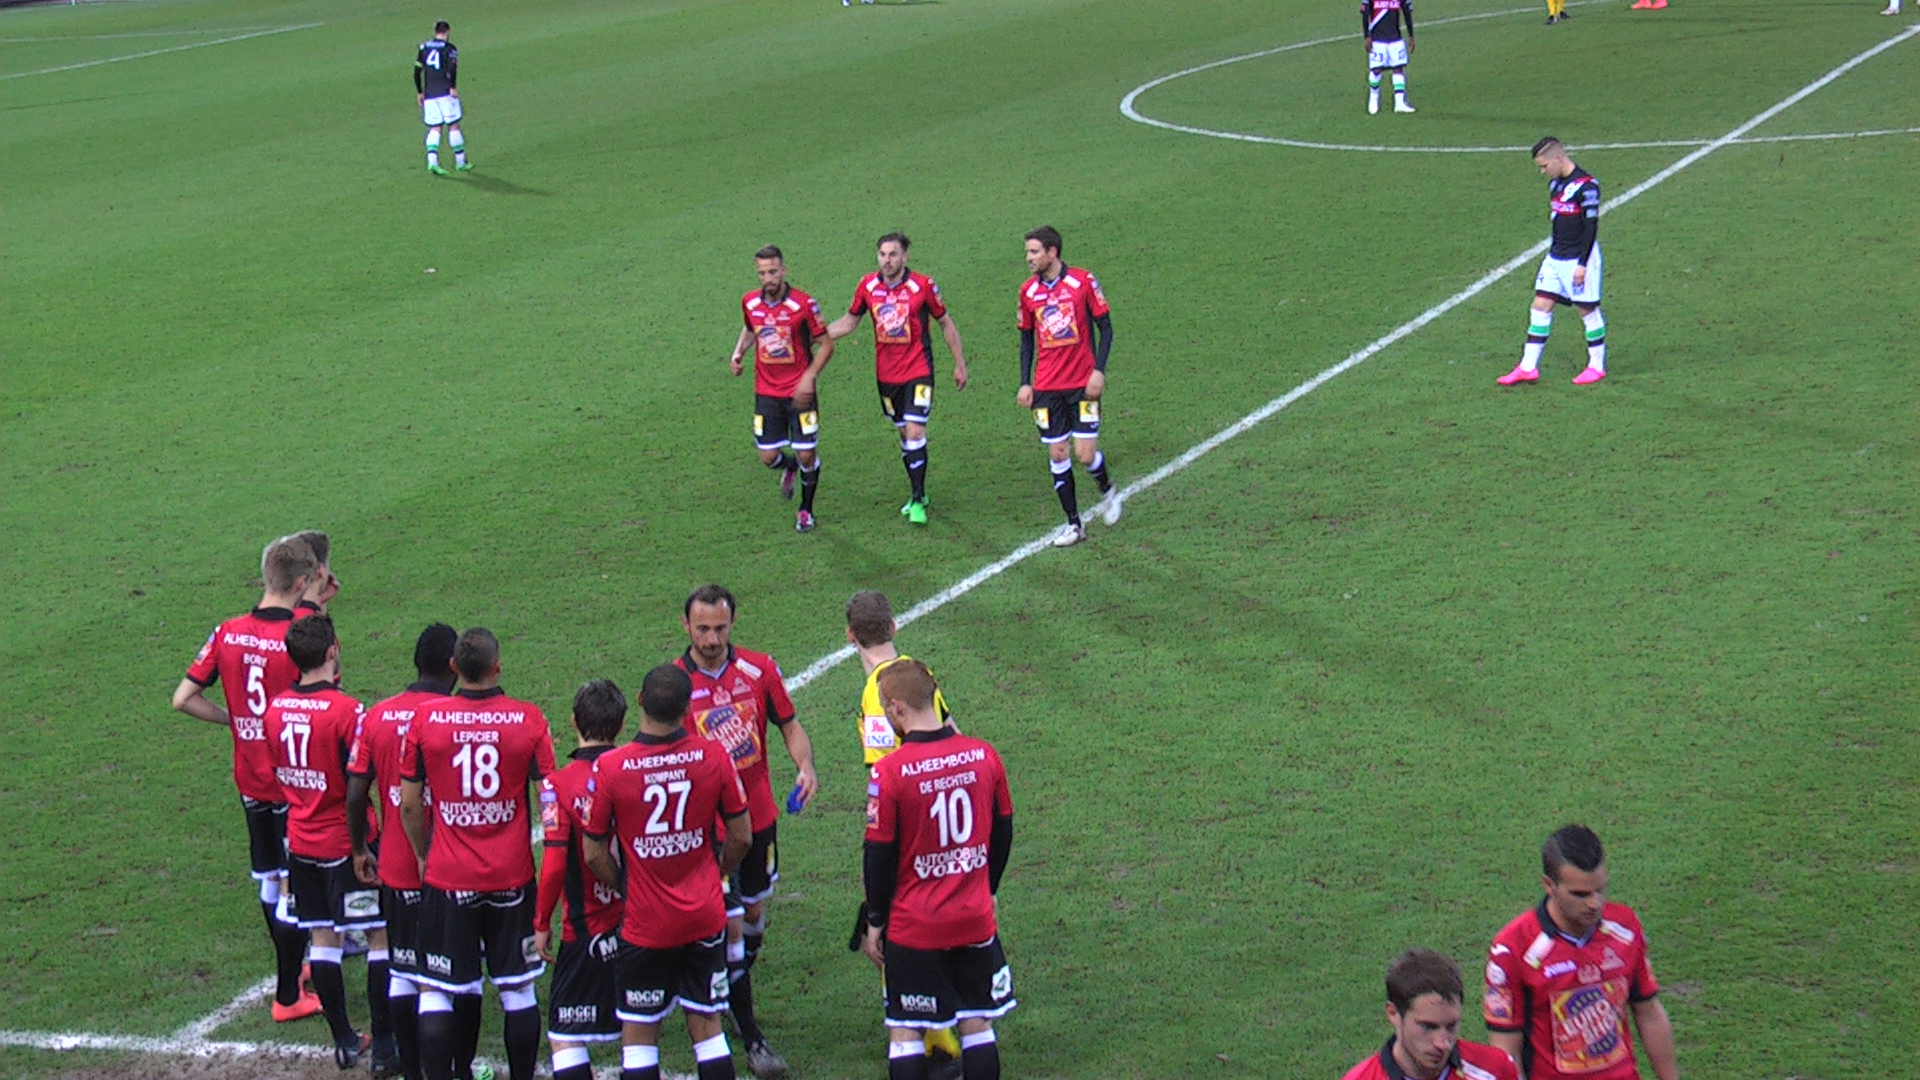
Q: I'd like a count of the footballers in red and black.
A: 14